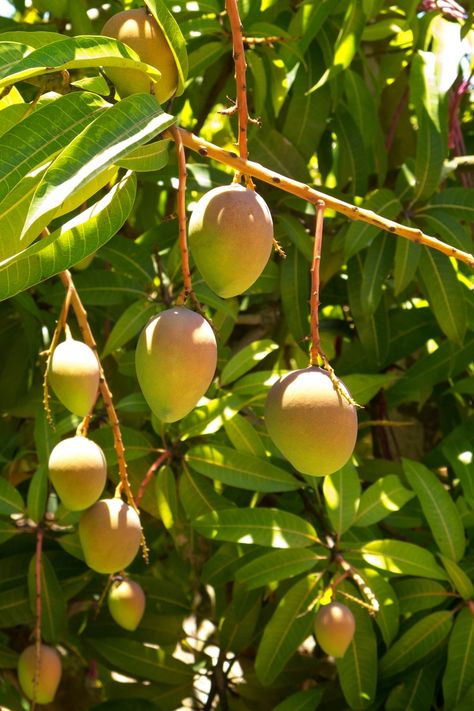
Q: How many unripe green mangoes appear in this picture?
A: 10